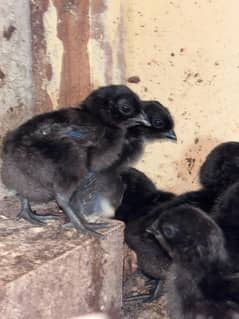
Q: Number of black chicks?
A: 6